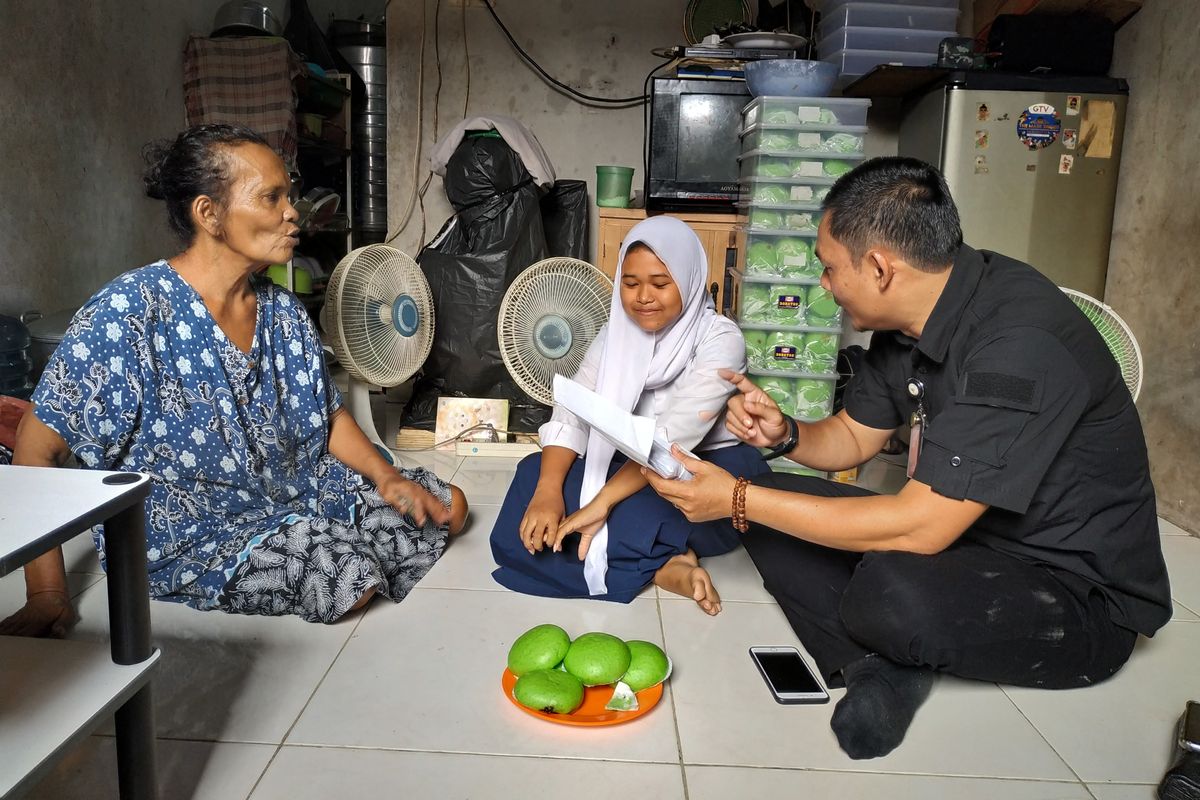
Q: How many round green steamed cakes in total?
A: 4